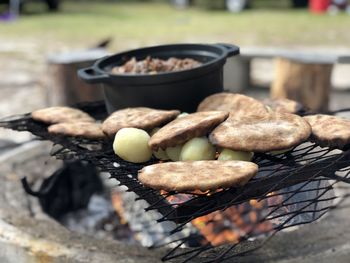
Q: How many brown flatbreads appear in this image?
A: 9